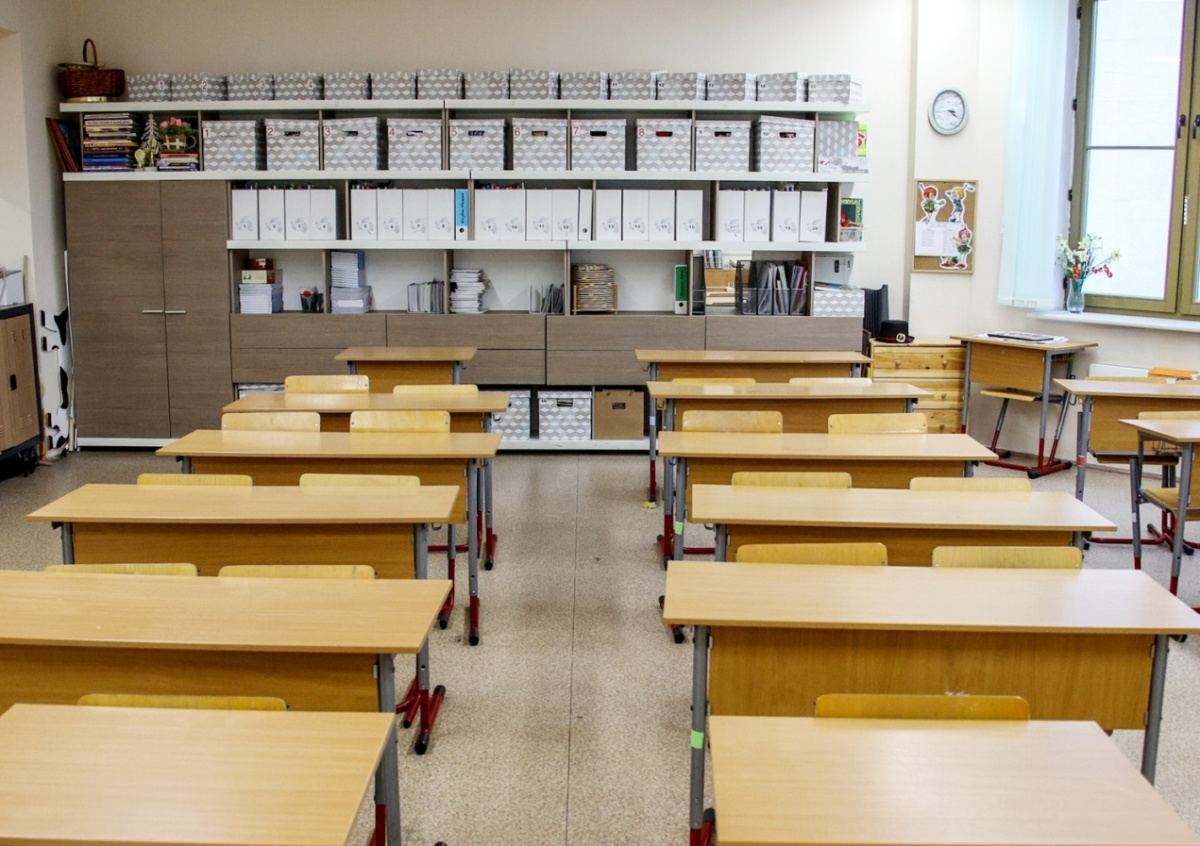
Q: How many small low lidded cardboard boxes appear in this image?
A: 15